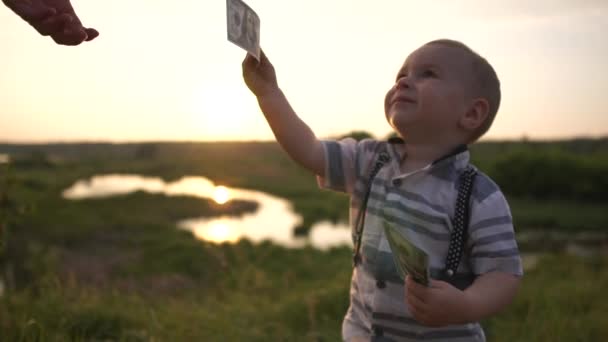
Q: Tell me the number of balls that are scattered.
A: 0